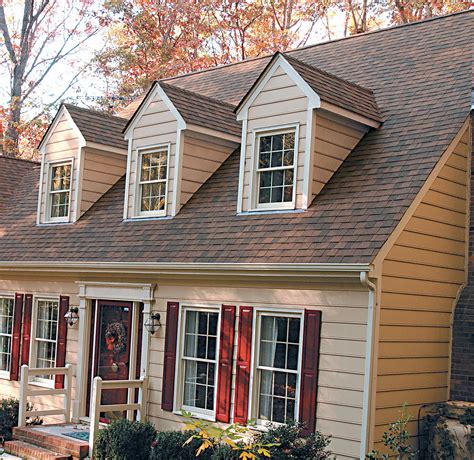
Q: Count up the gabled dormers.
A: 3